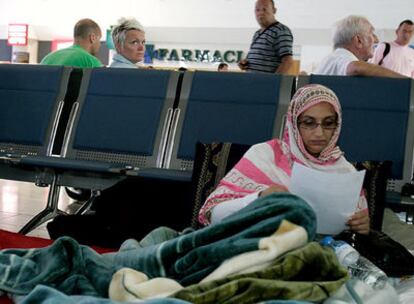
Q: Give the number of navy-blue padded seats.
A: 4